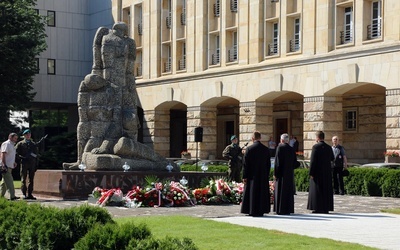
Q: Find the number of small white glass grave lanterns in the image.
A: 5